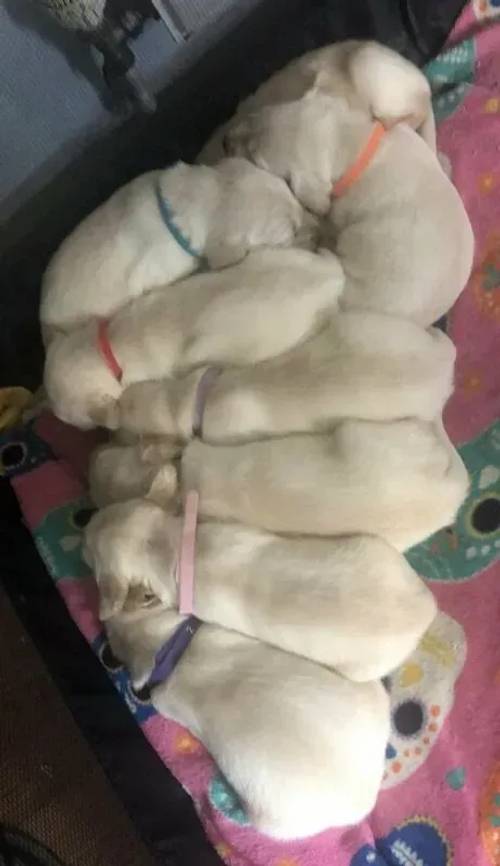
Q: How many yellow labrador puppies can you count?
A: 8